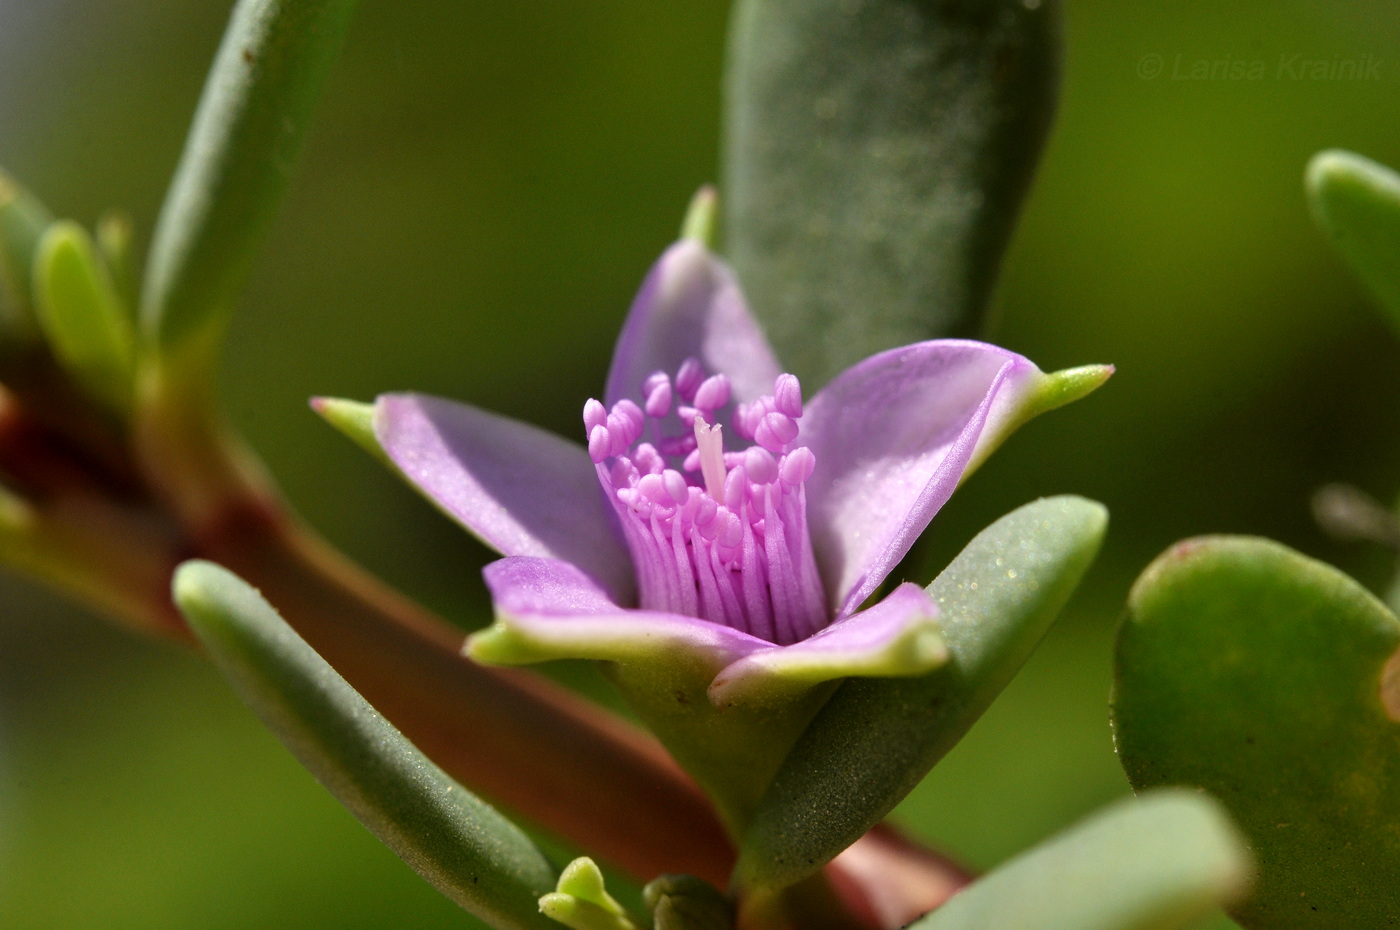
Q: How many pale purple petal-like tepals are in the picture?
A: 5